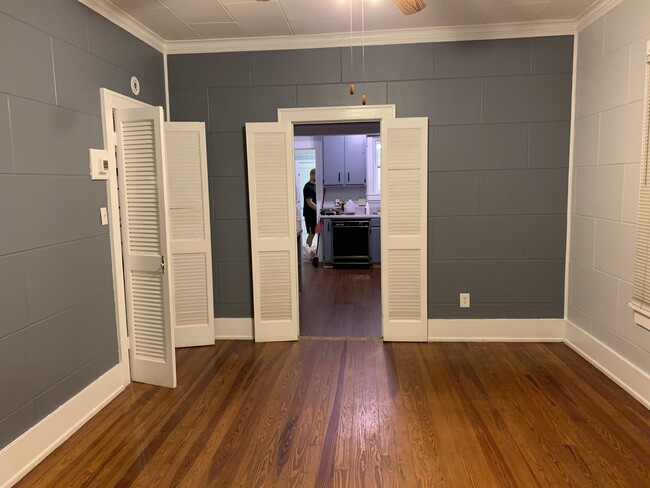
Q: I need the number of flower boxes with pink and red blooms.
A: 0